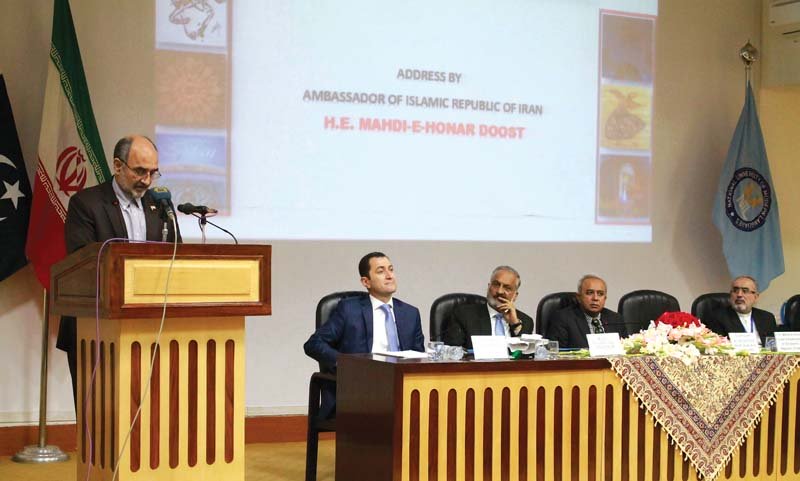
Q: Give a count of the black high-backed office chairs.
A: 6